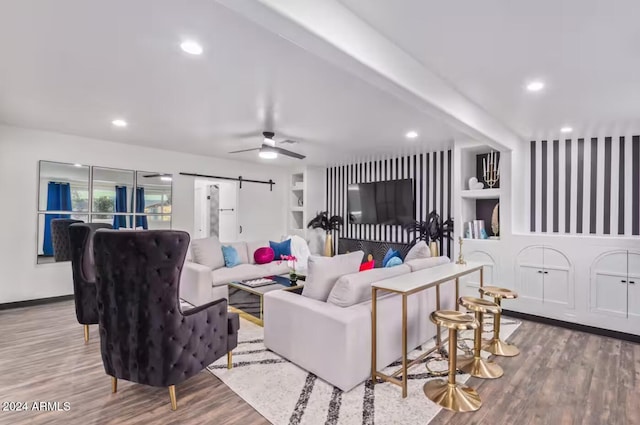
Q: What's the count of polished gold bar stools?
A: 3